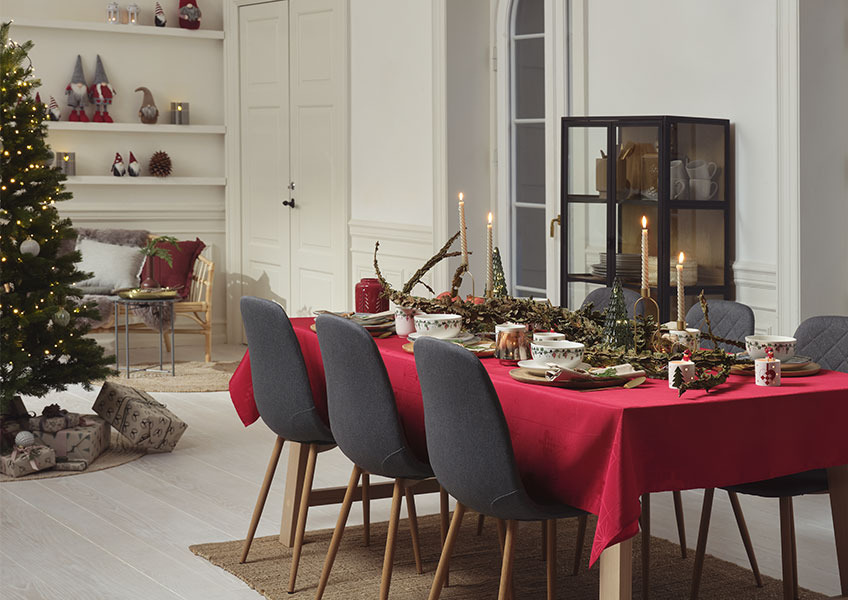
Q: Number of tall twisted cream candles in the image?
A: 4